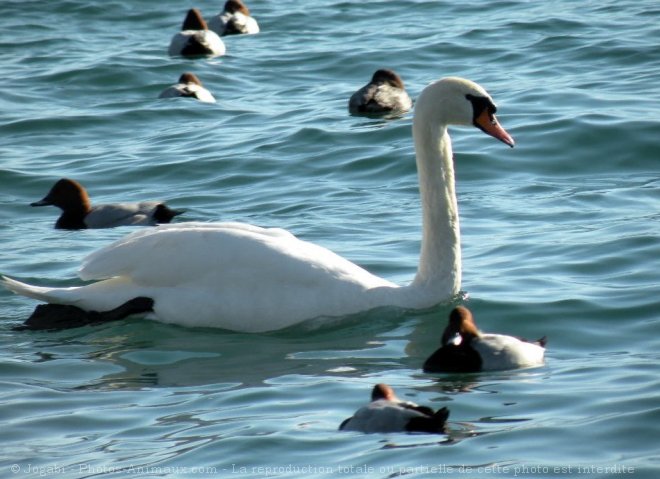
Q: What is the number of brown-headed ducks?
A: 7